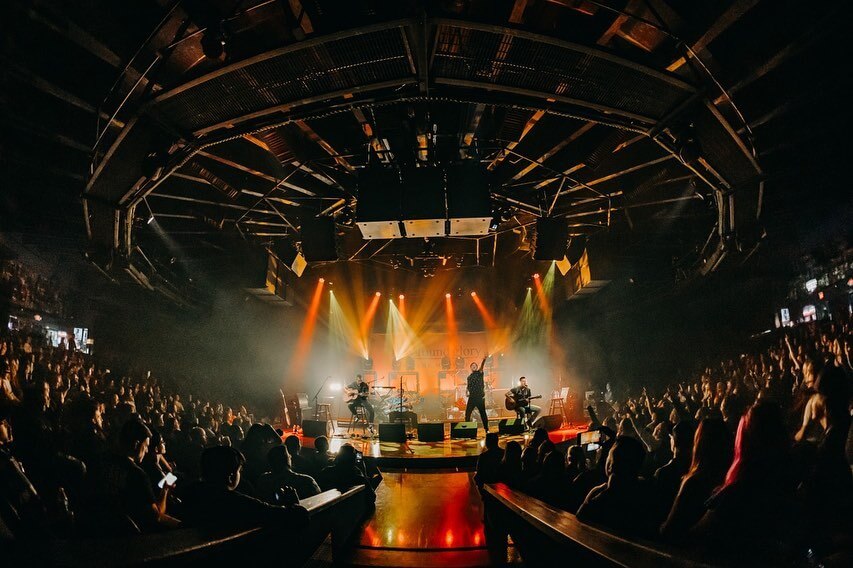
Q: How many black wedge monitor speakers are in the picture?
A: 6